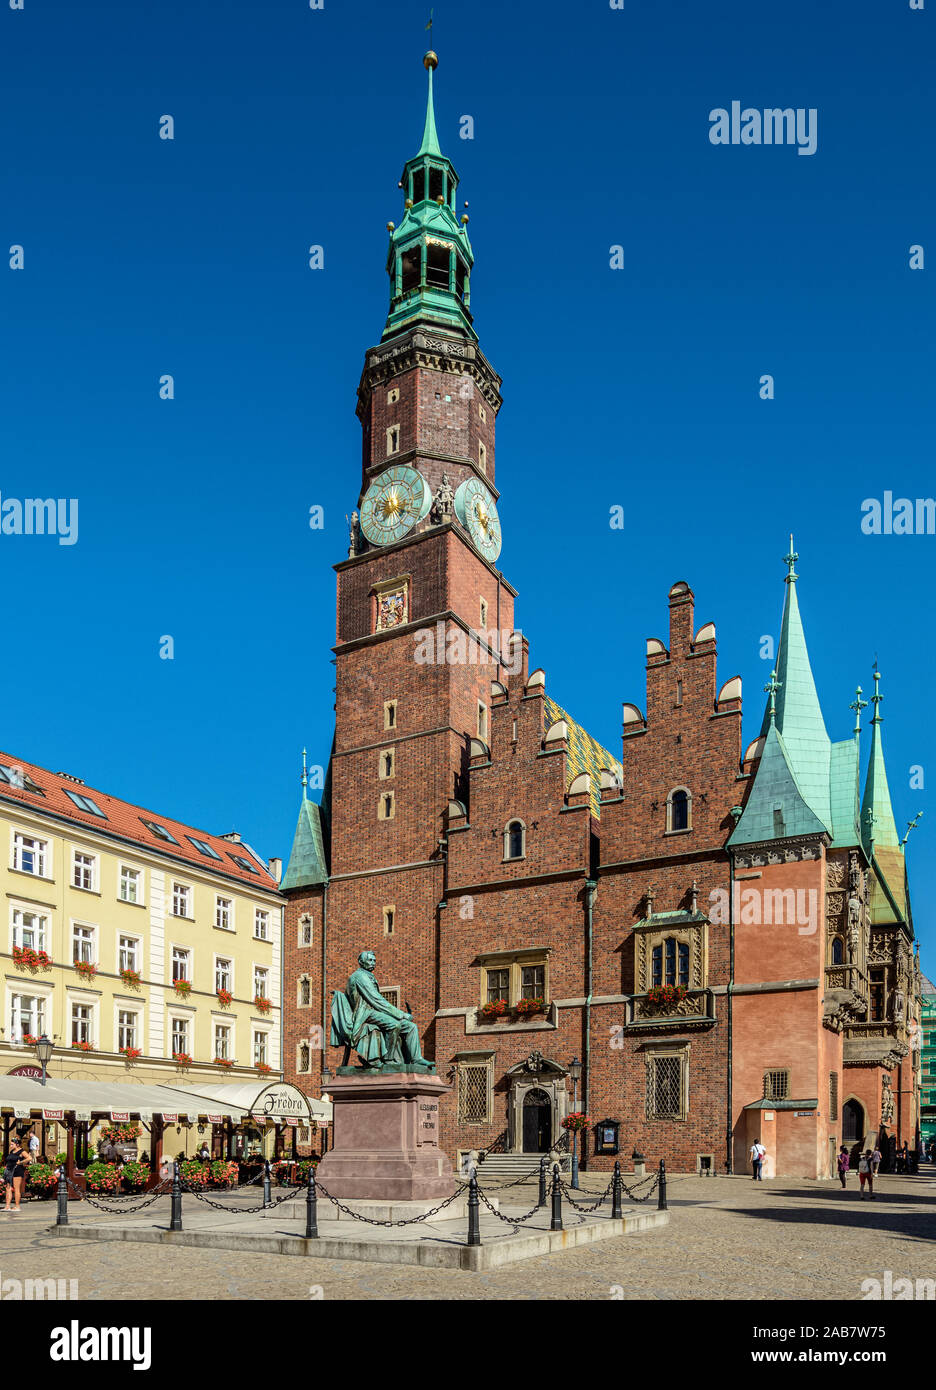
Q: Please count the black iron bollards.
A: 9